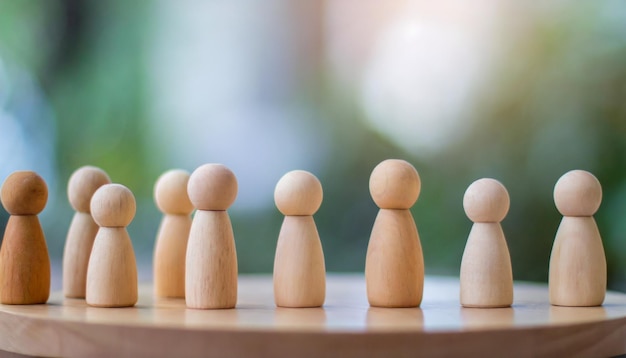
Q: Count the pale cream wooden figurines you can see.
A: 8